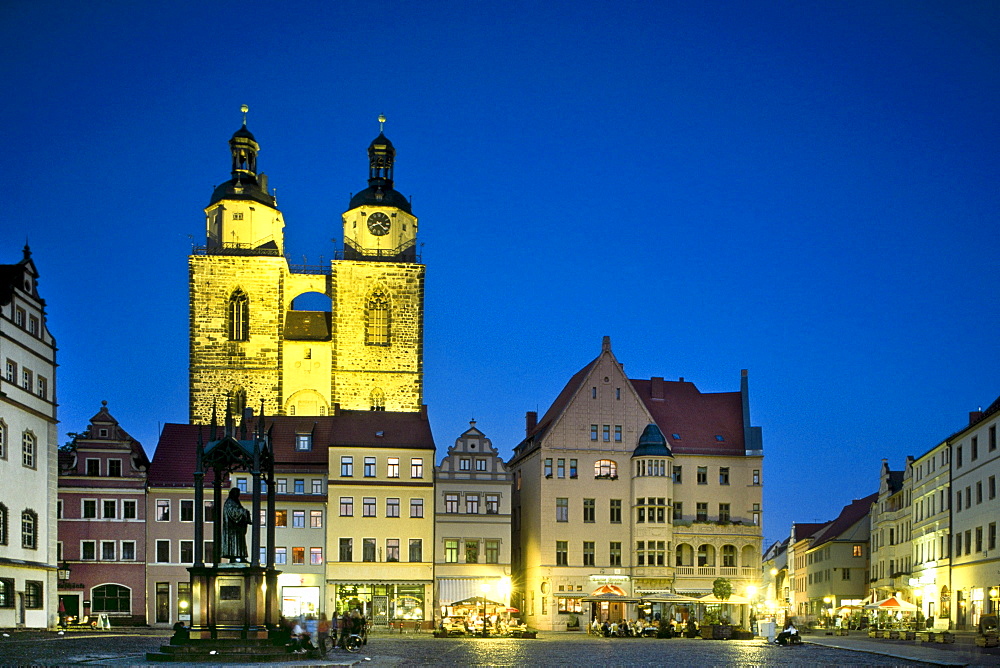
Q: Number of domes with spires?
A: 2